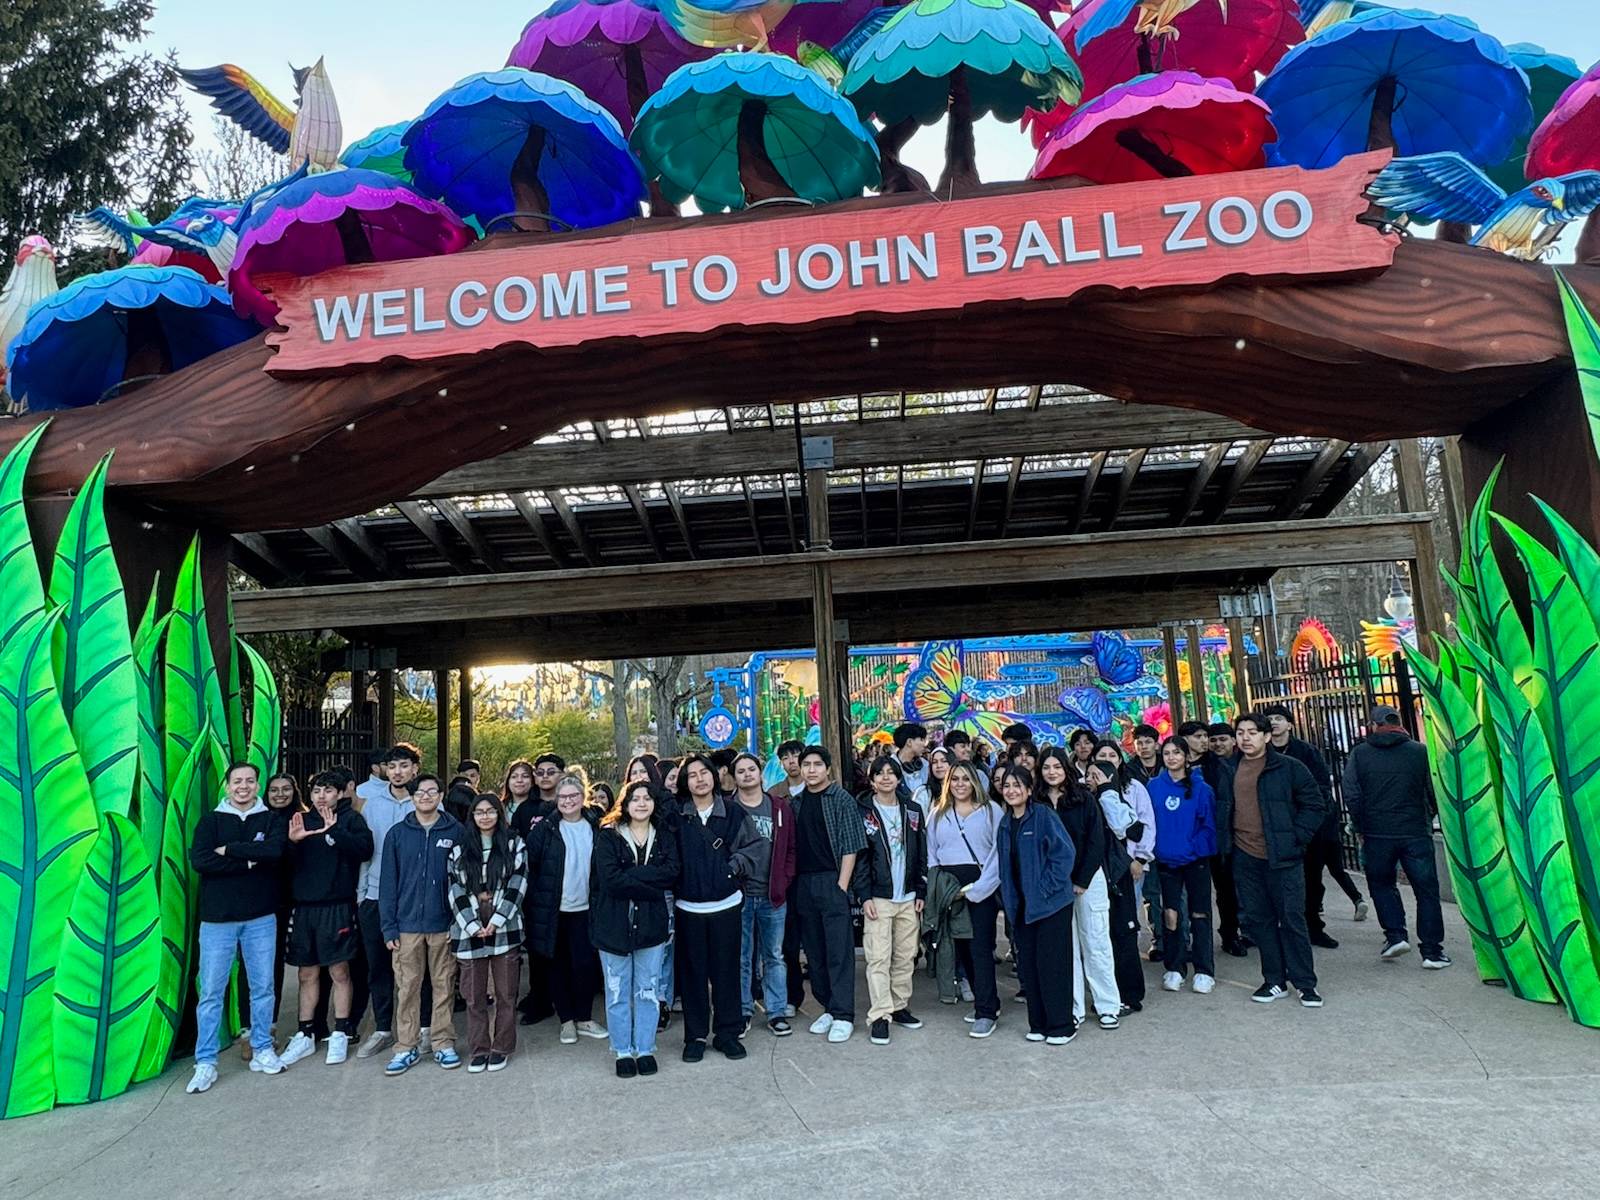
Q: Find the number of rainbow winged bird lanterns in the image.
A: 1